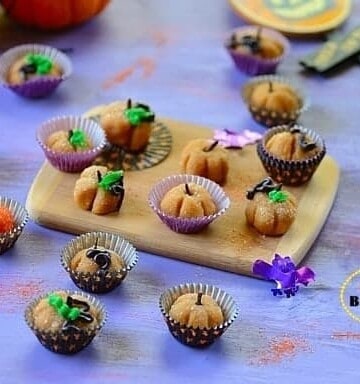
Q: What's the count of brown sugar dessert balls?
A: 13